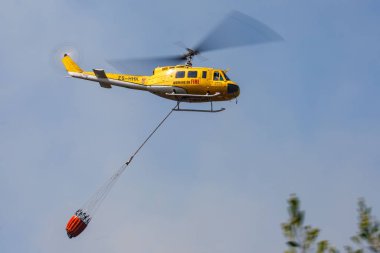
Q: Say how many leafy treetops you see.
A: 2